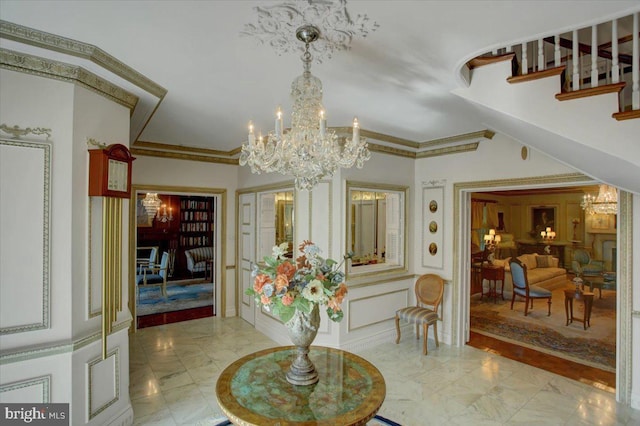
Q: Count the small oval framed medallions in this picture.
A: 3